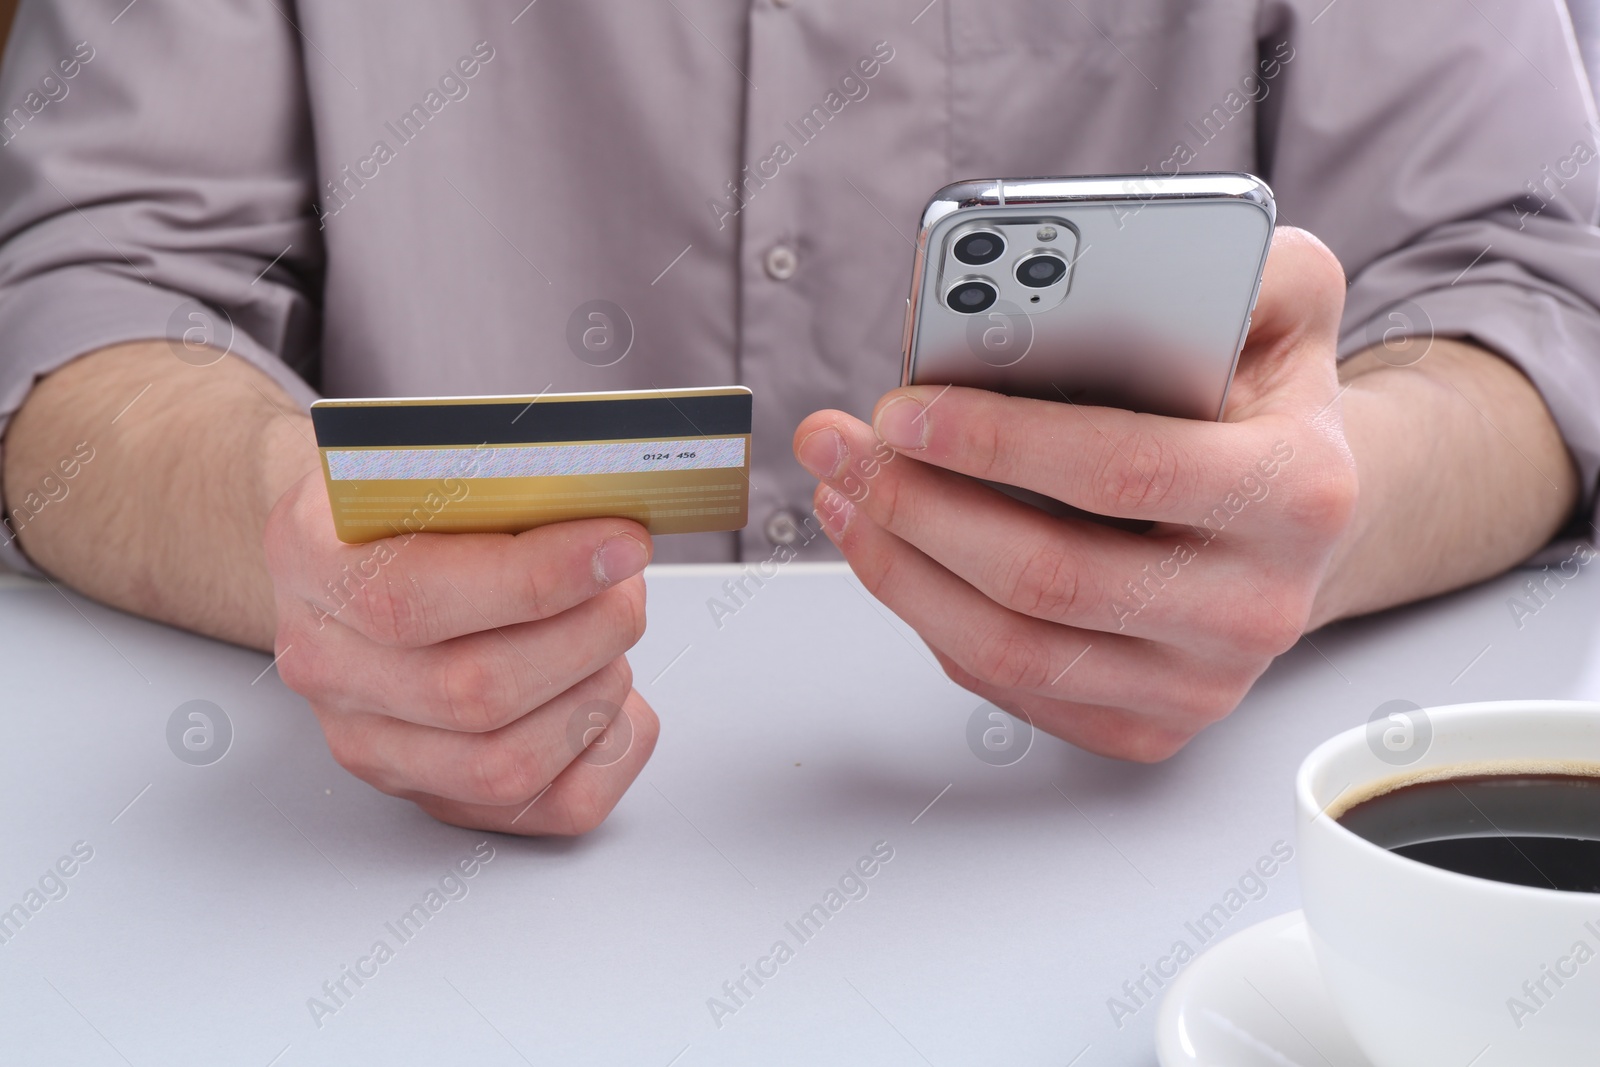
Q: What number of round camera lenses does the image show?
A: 3